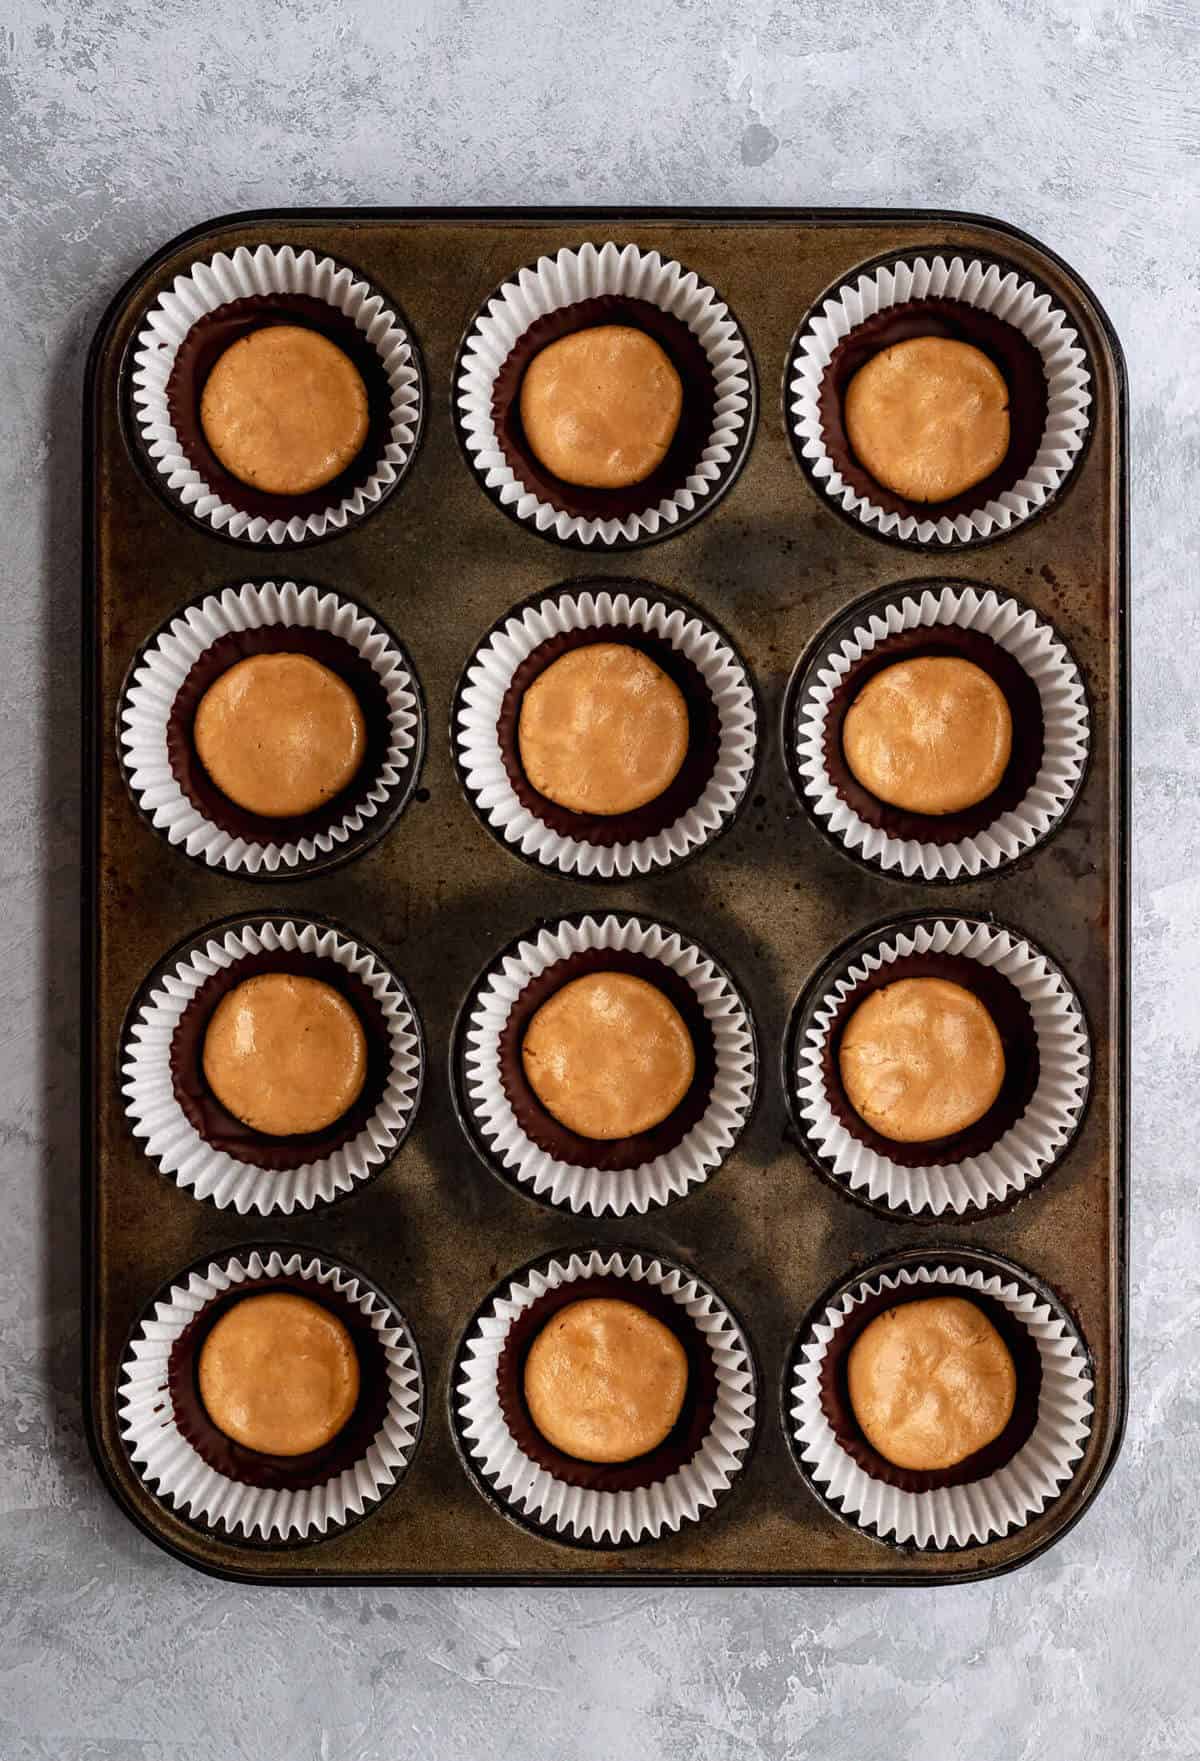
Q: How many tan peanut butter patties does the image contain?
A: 12